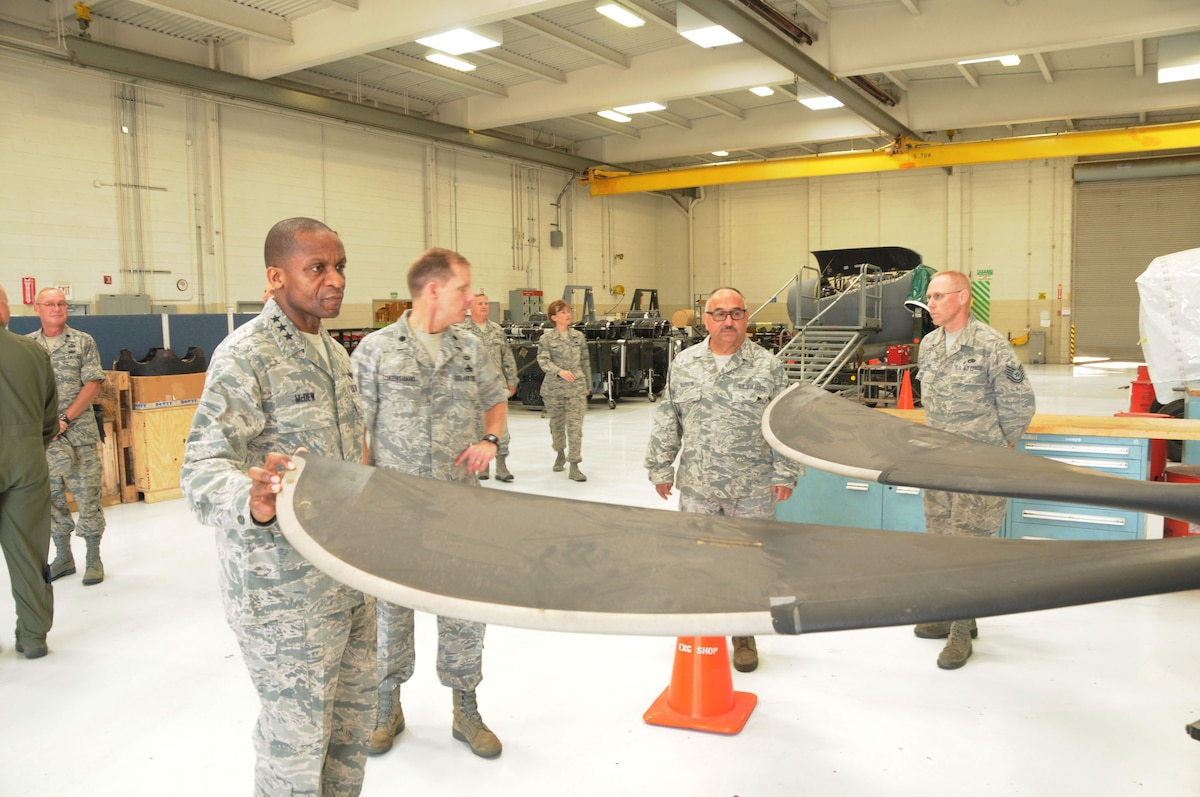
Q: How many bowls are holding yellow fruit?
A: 0